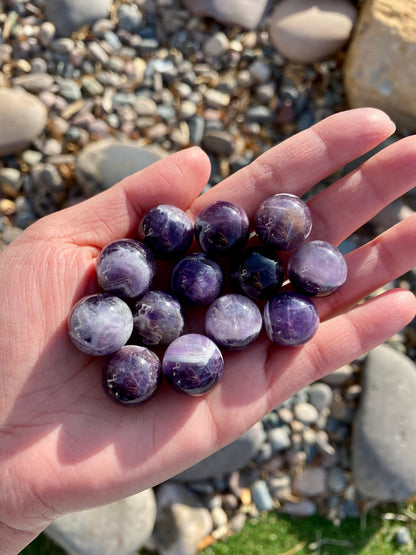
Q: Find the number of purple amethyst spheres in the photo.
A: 13